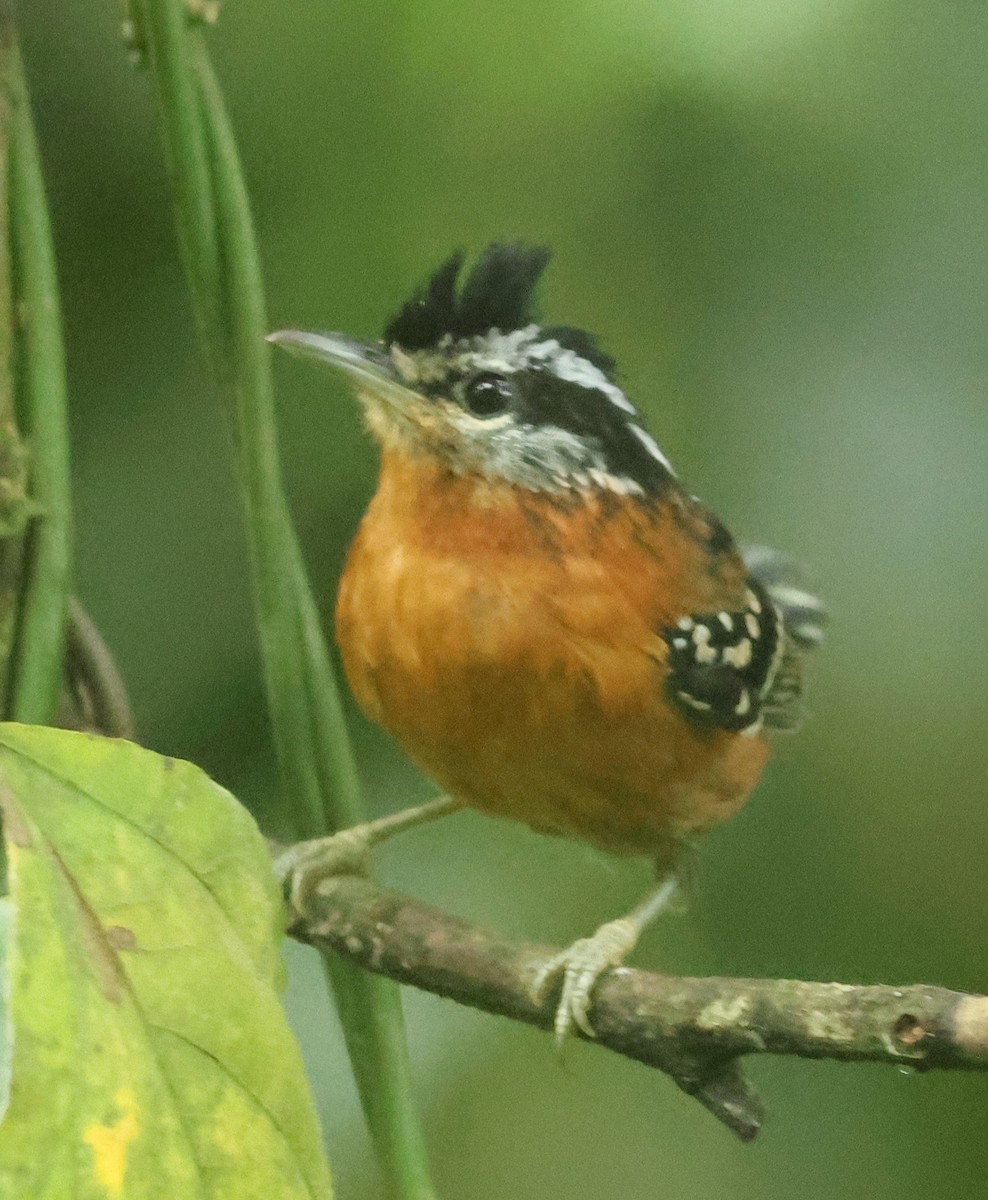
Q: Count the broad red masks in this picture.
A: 0